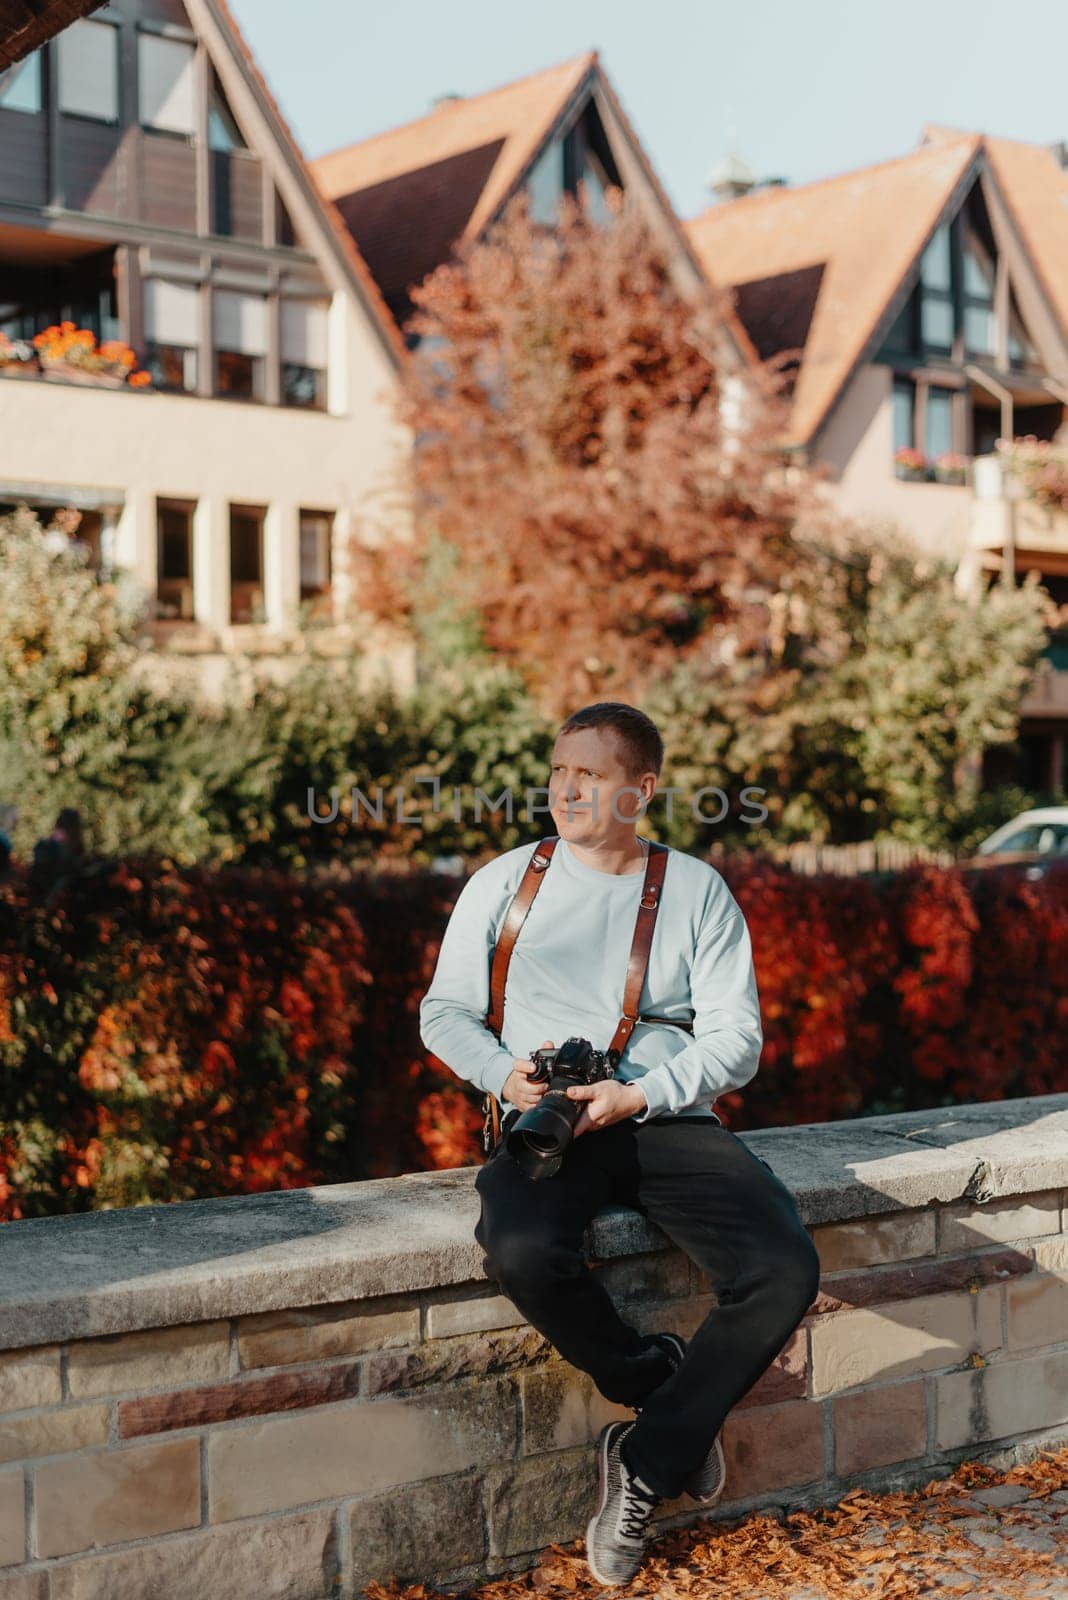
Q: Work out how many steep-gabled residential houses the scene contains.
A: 3